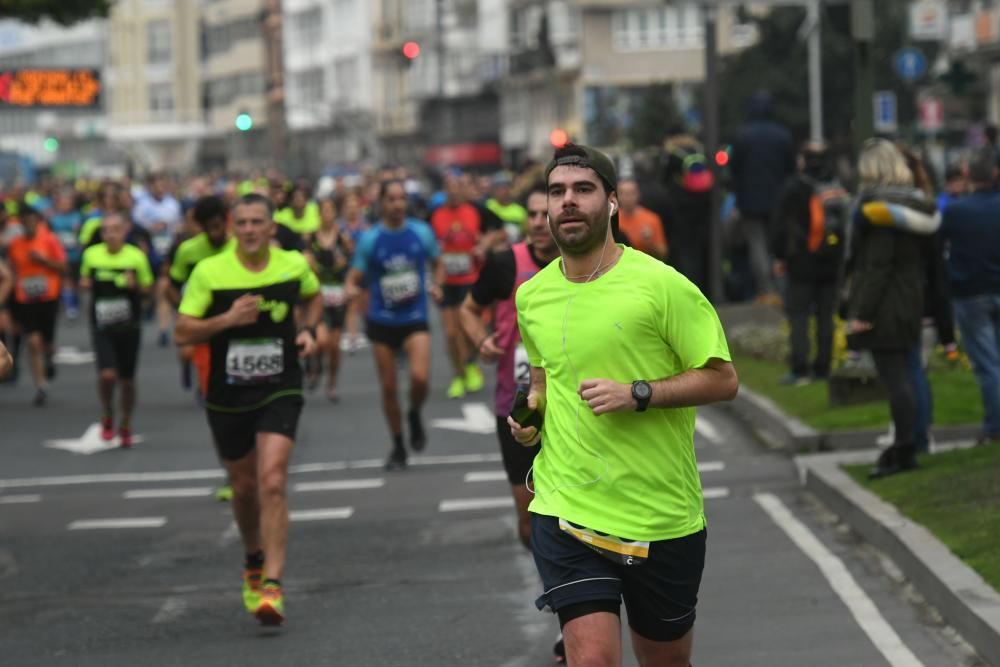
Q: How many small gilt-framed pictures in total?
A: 0